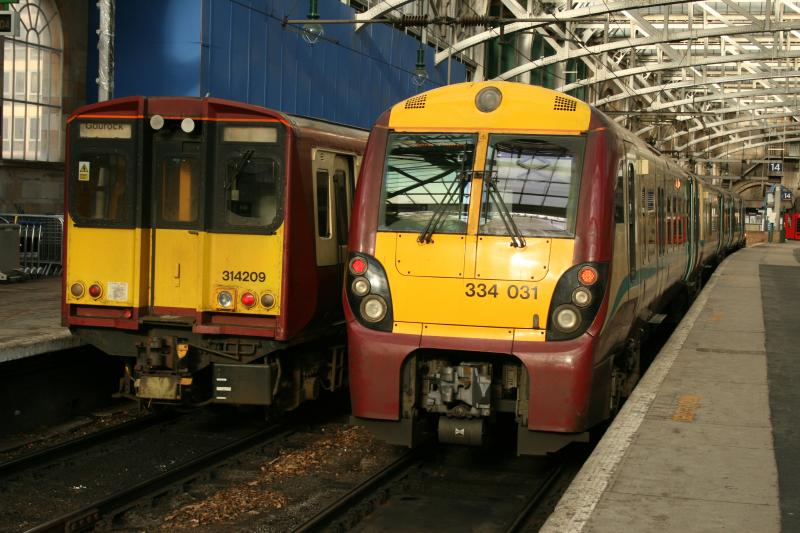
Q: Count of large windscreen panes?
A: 2